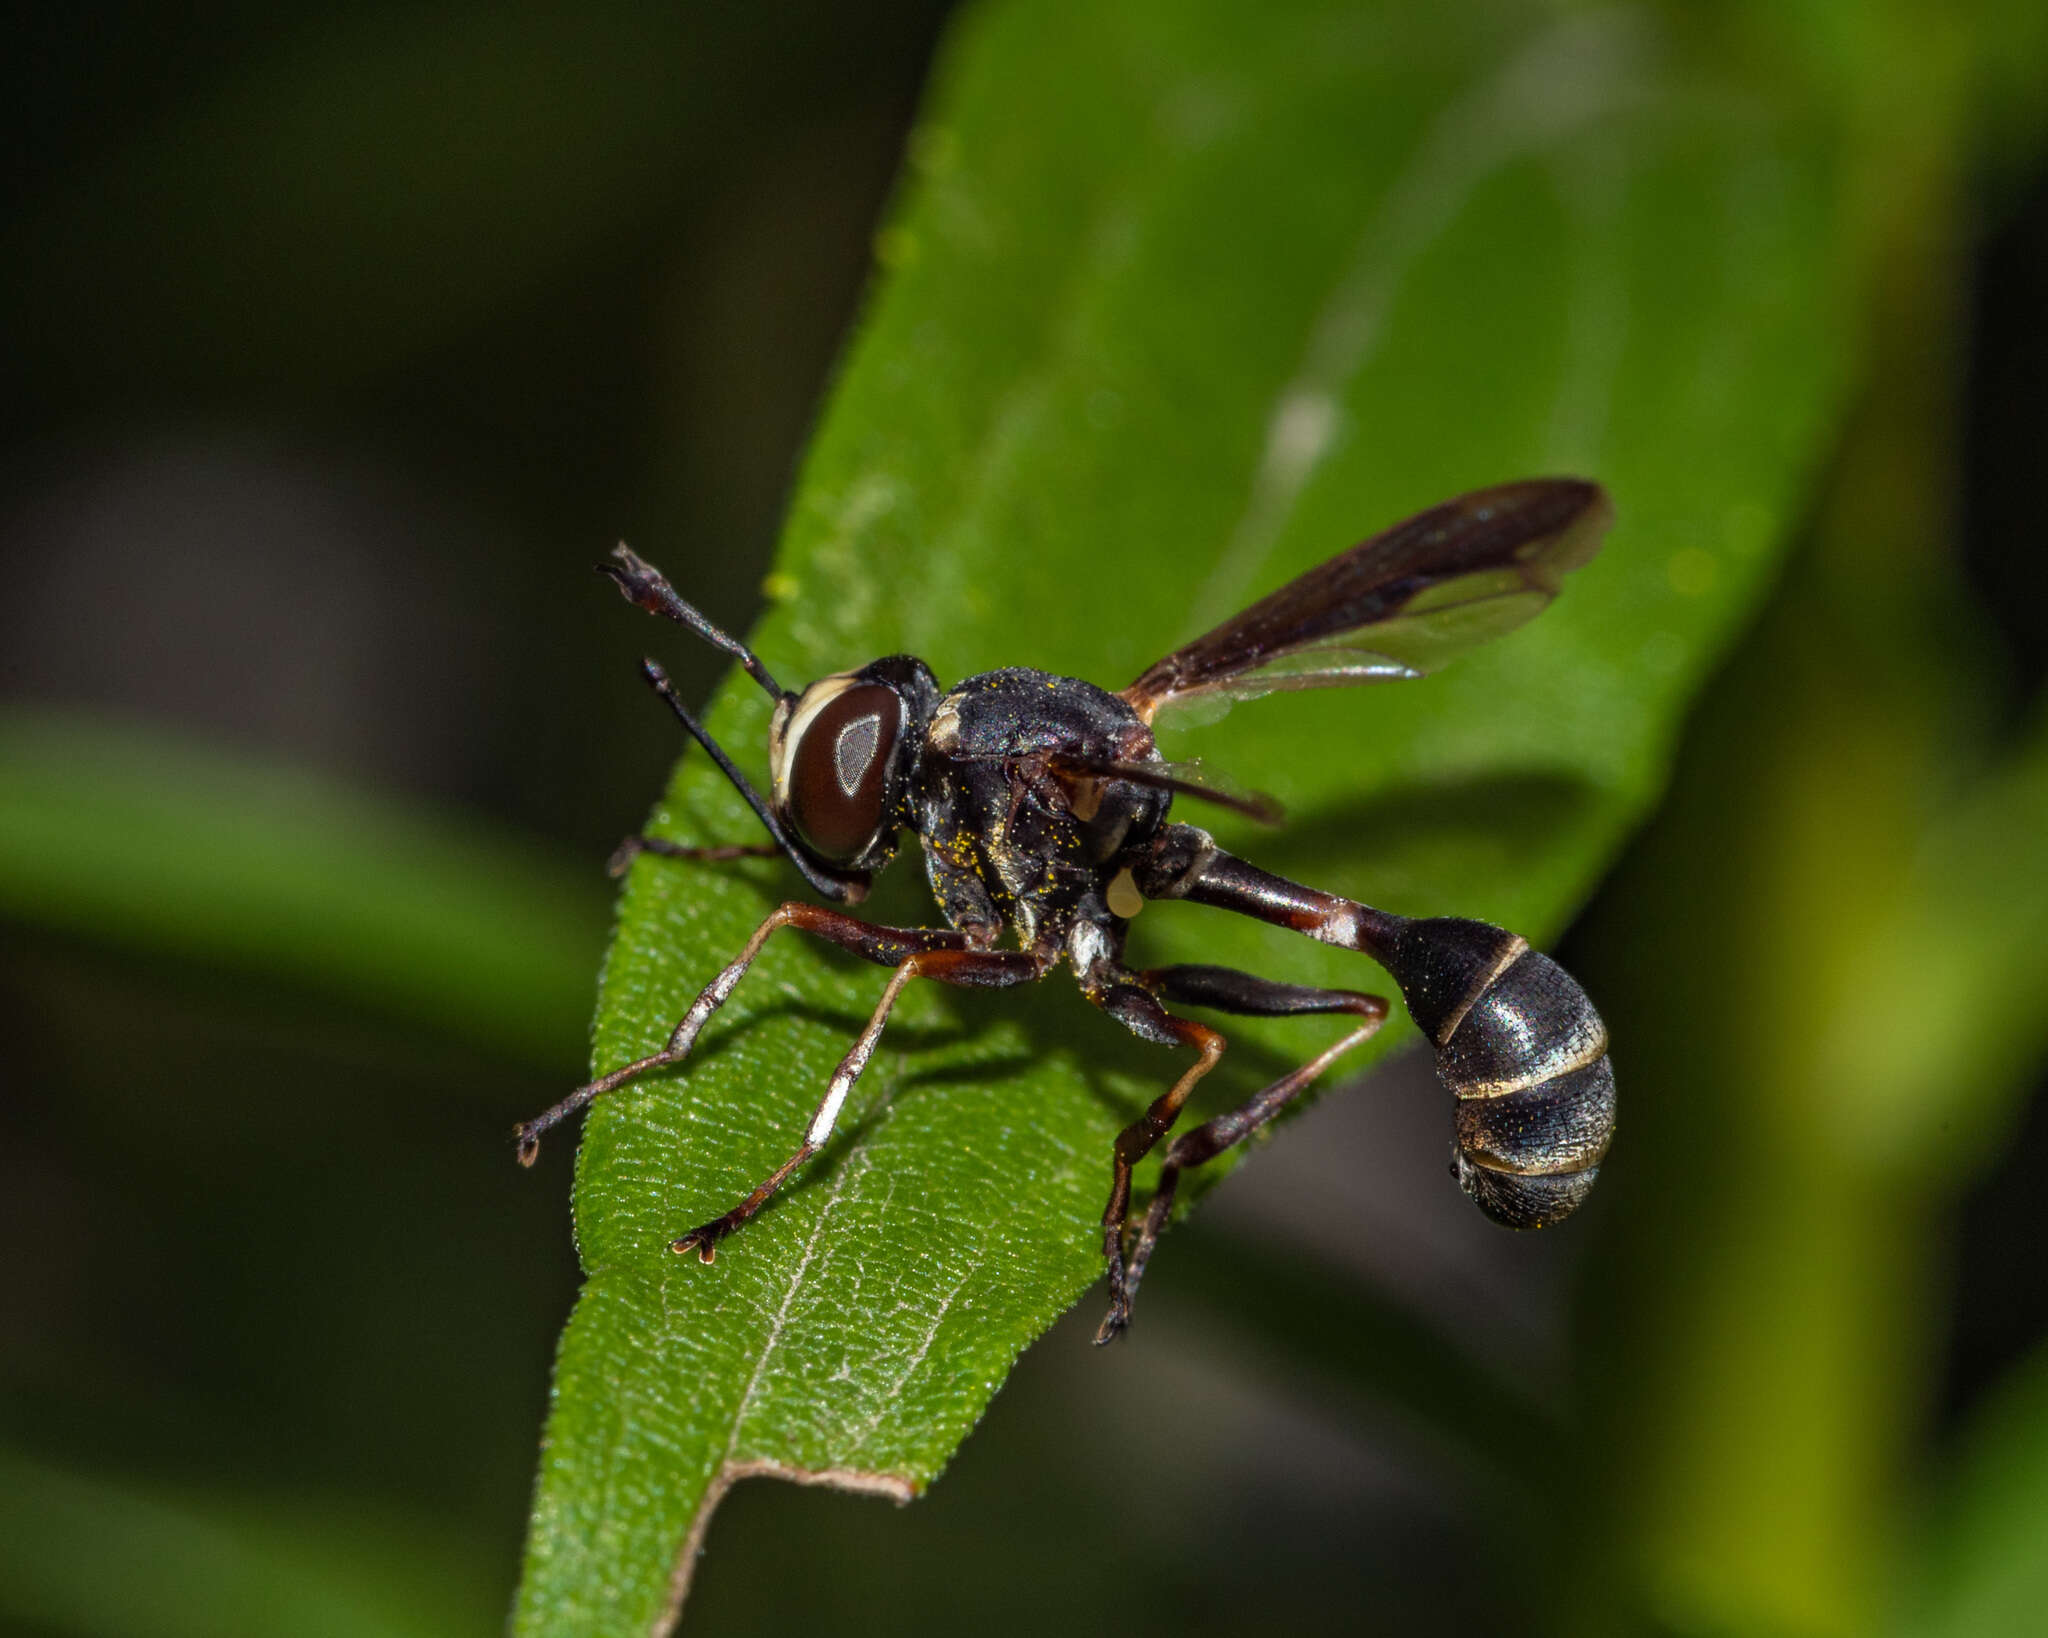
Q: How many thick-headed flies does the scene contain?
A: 1